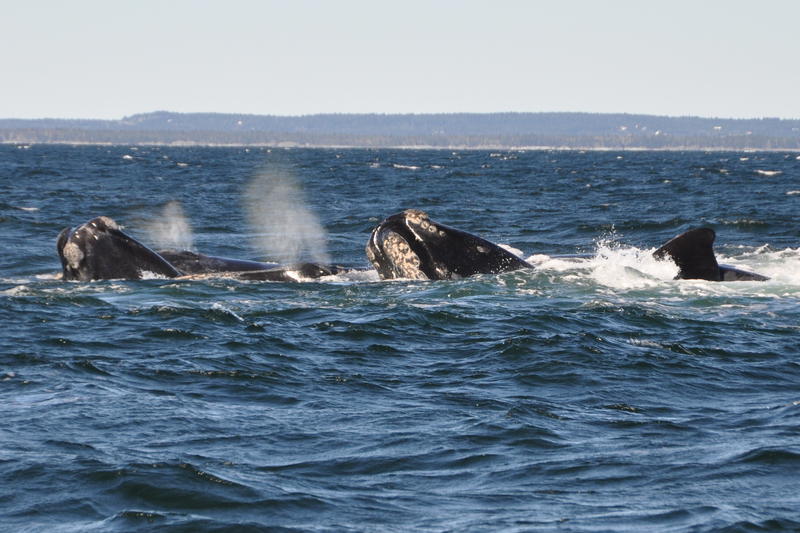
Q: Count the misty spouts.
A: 2